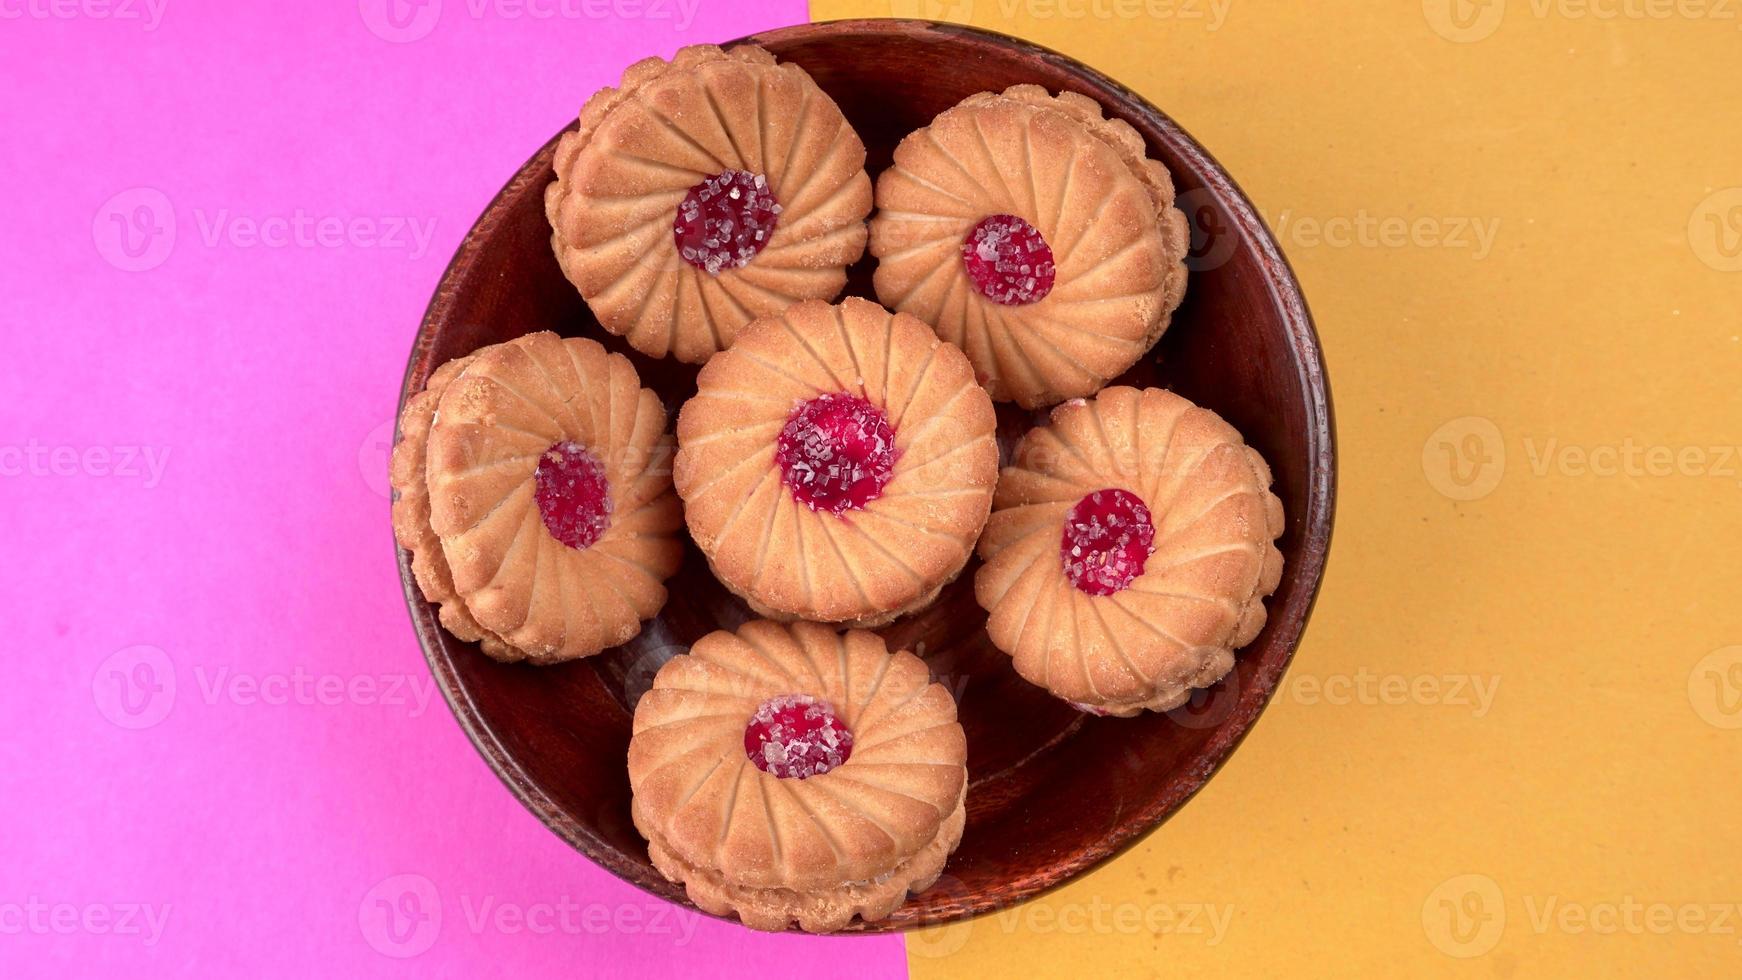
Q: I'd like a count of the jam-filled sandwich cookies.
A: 6